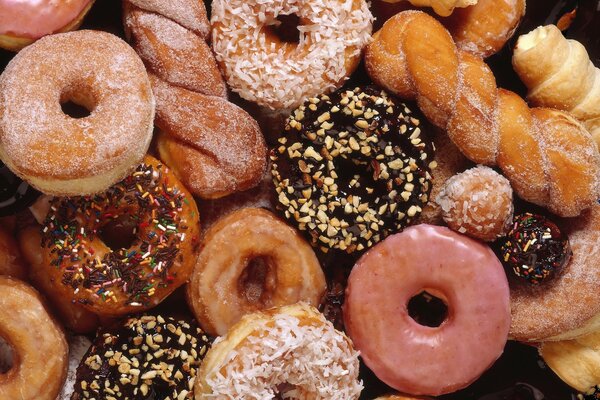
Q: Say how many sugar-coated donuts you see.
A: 4